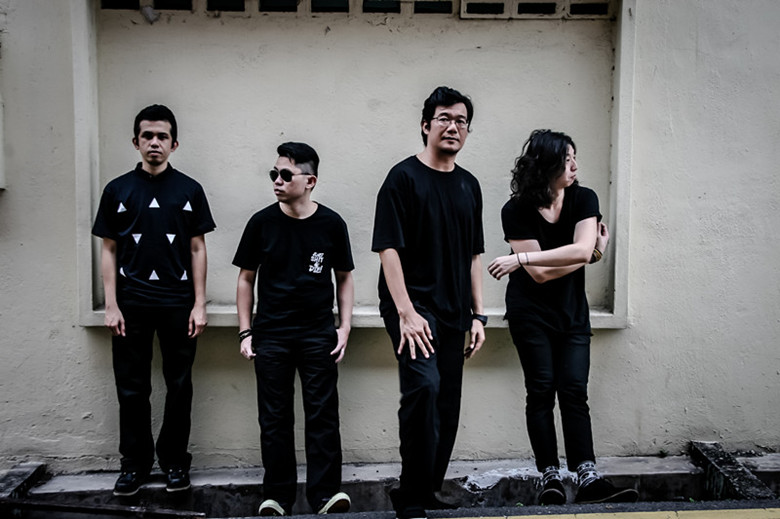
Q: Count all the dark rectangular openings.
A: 10